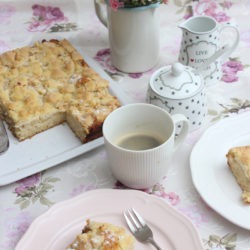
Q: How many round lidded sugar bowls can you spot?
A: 1